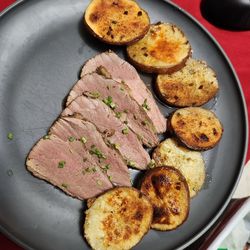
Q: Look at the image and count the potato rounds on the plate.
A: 7